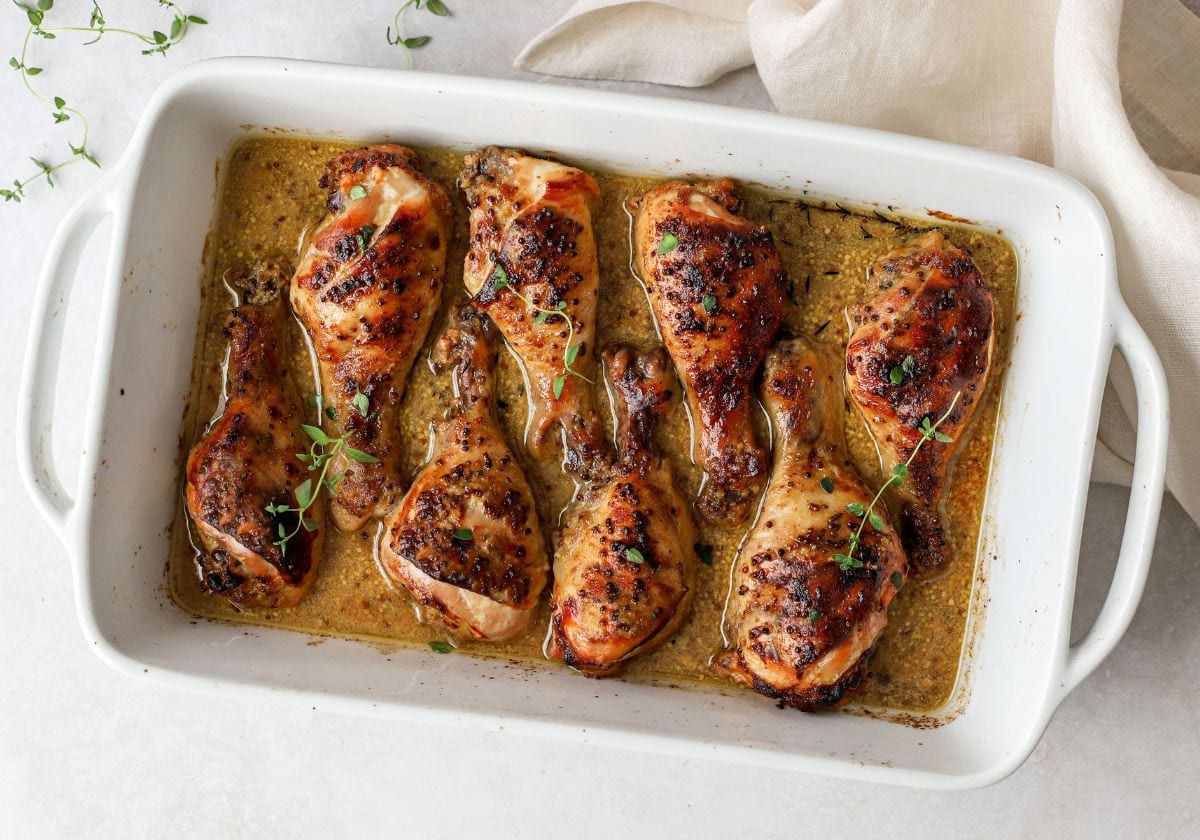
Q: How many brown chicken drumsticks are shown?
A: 8